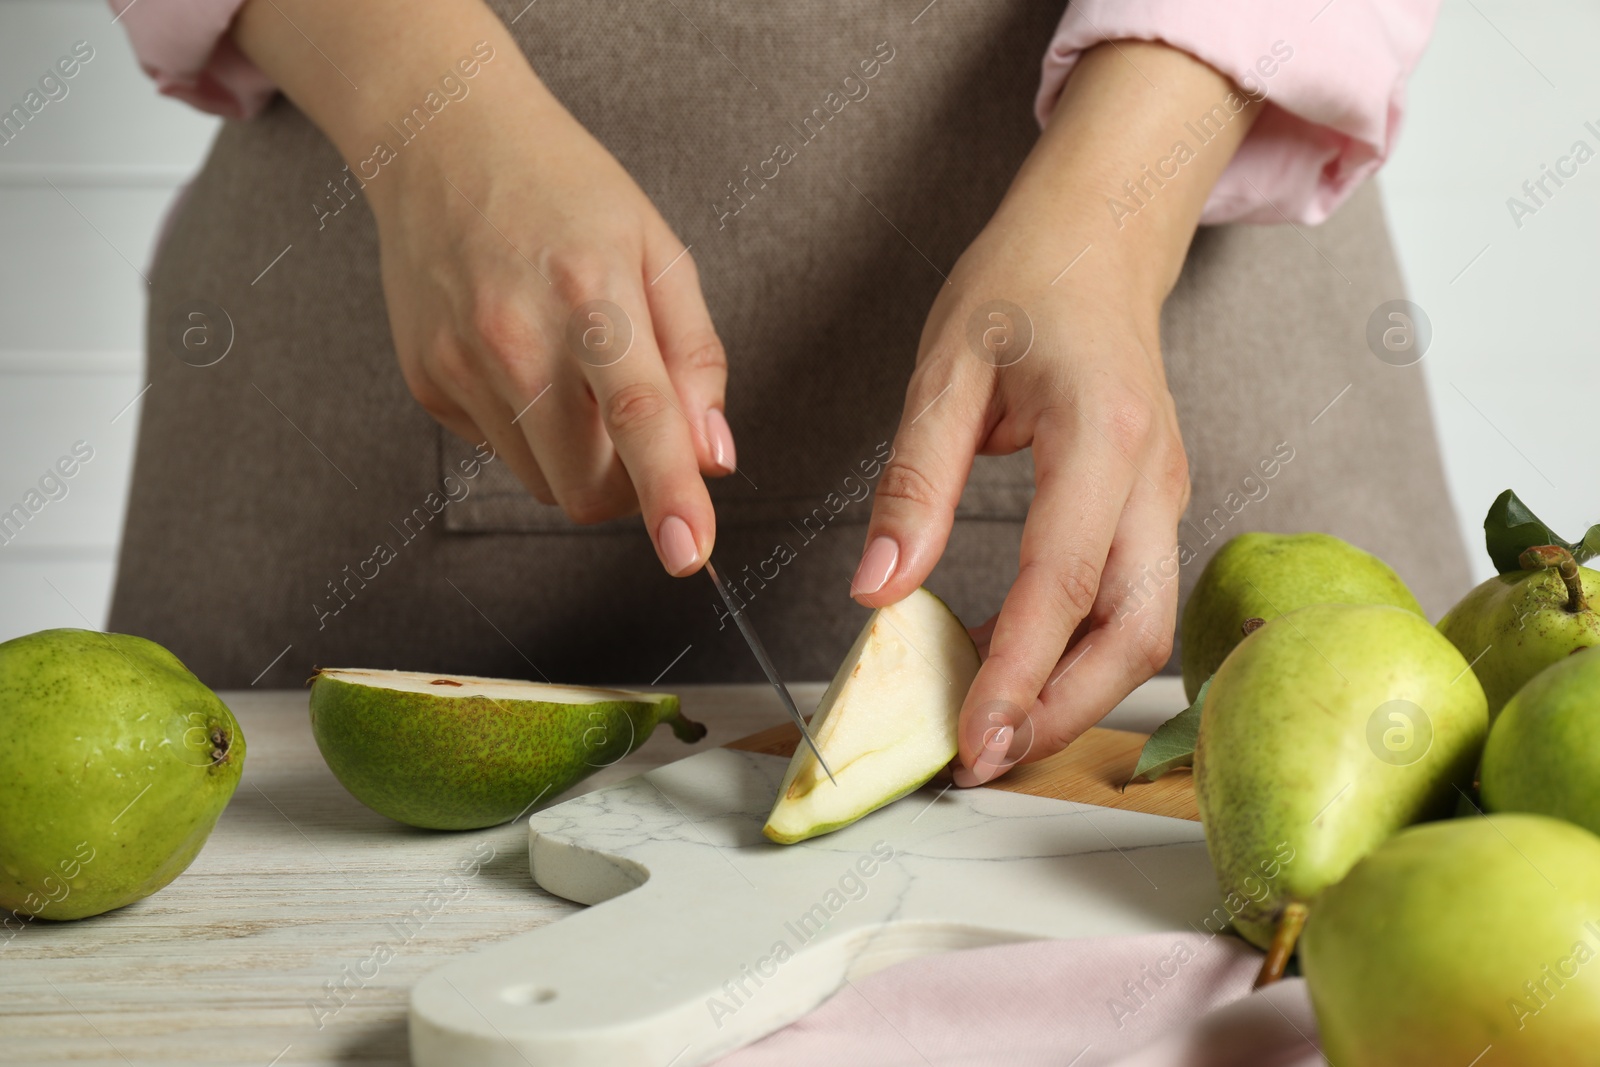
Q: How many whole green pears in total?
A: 6